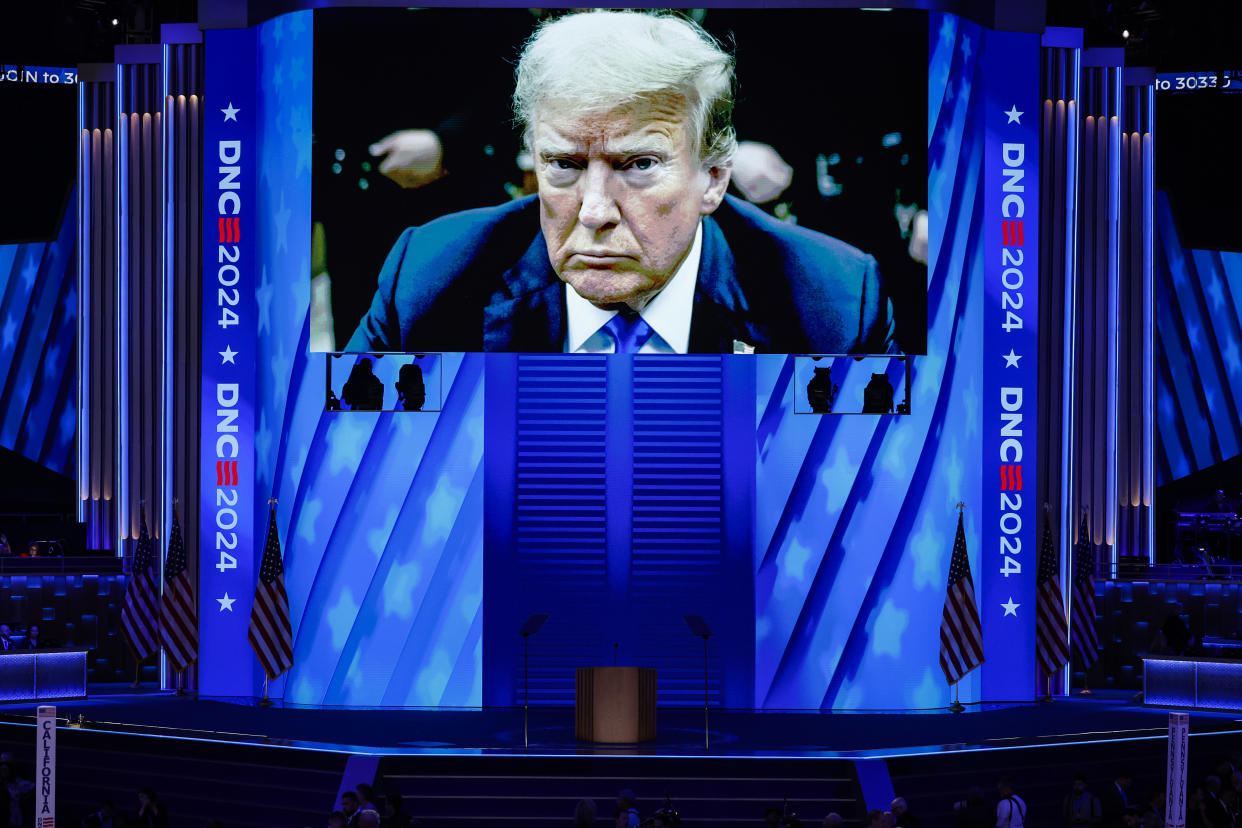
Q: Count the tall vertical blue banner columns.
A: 2